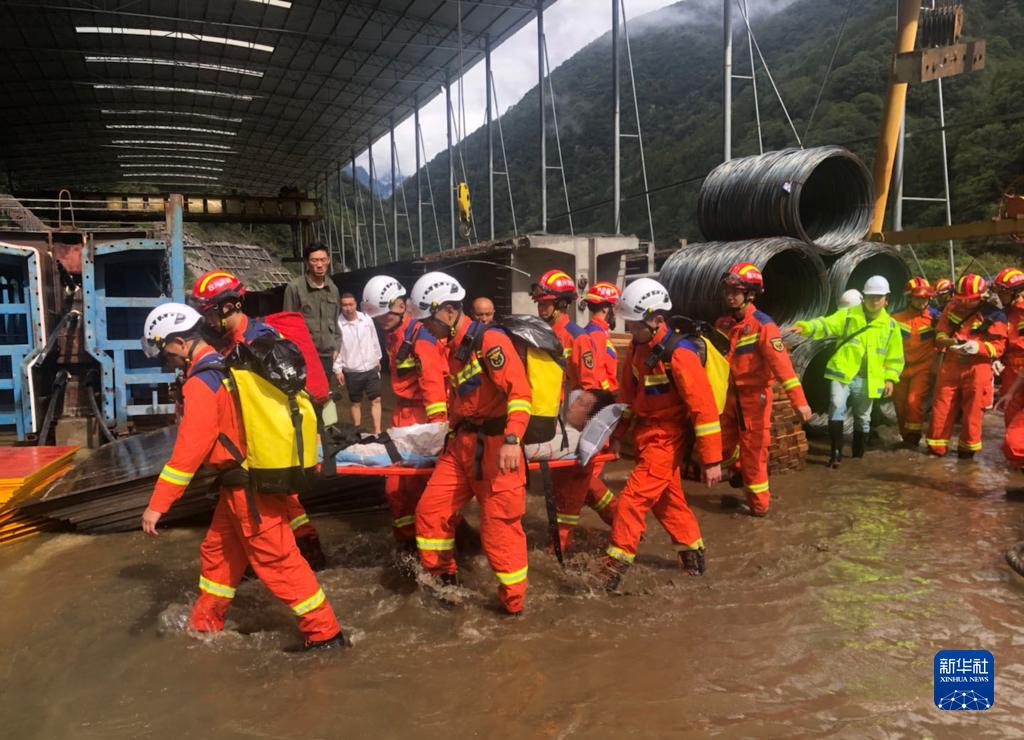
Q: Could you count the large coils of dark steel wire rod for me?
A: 4